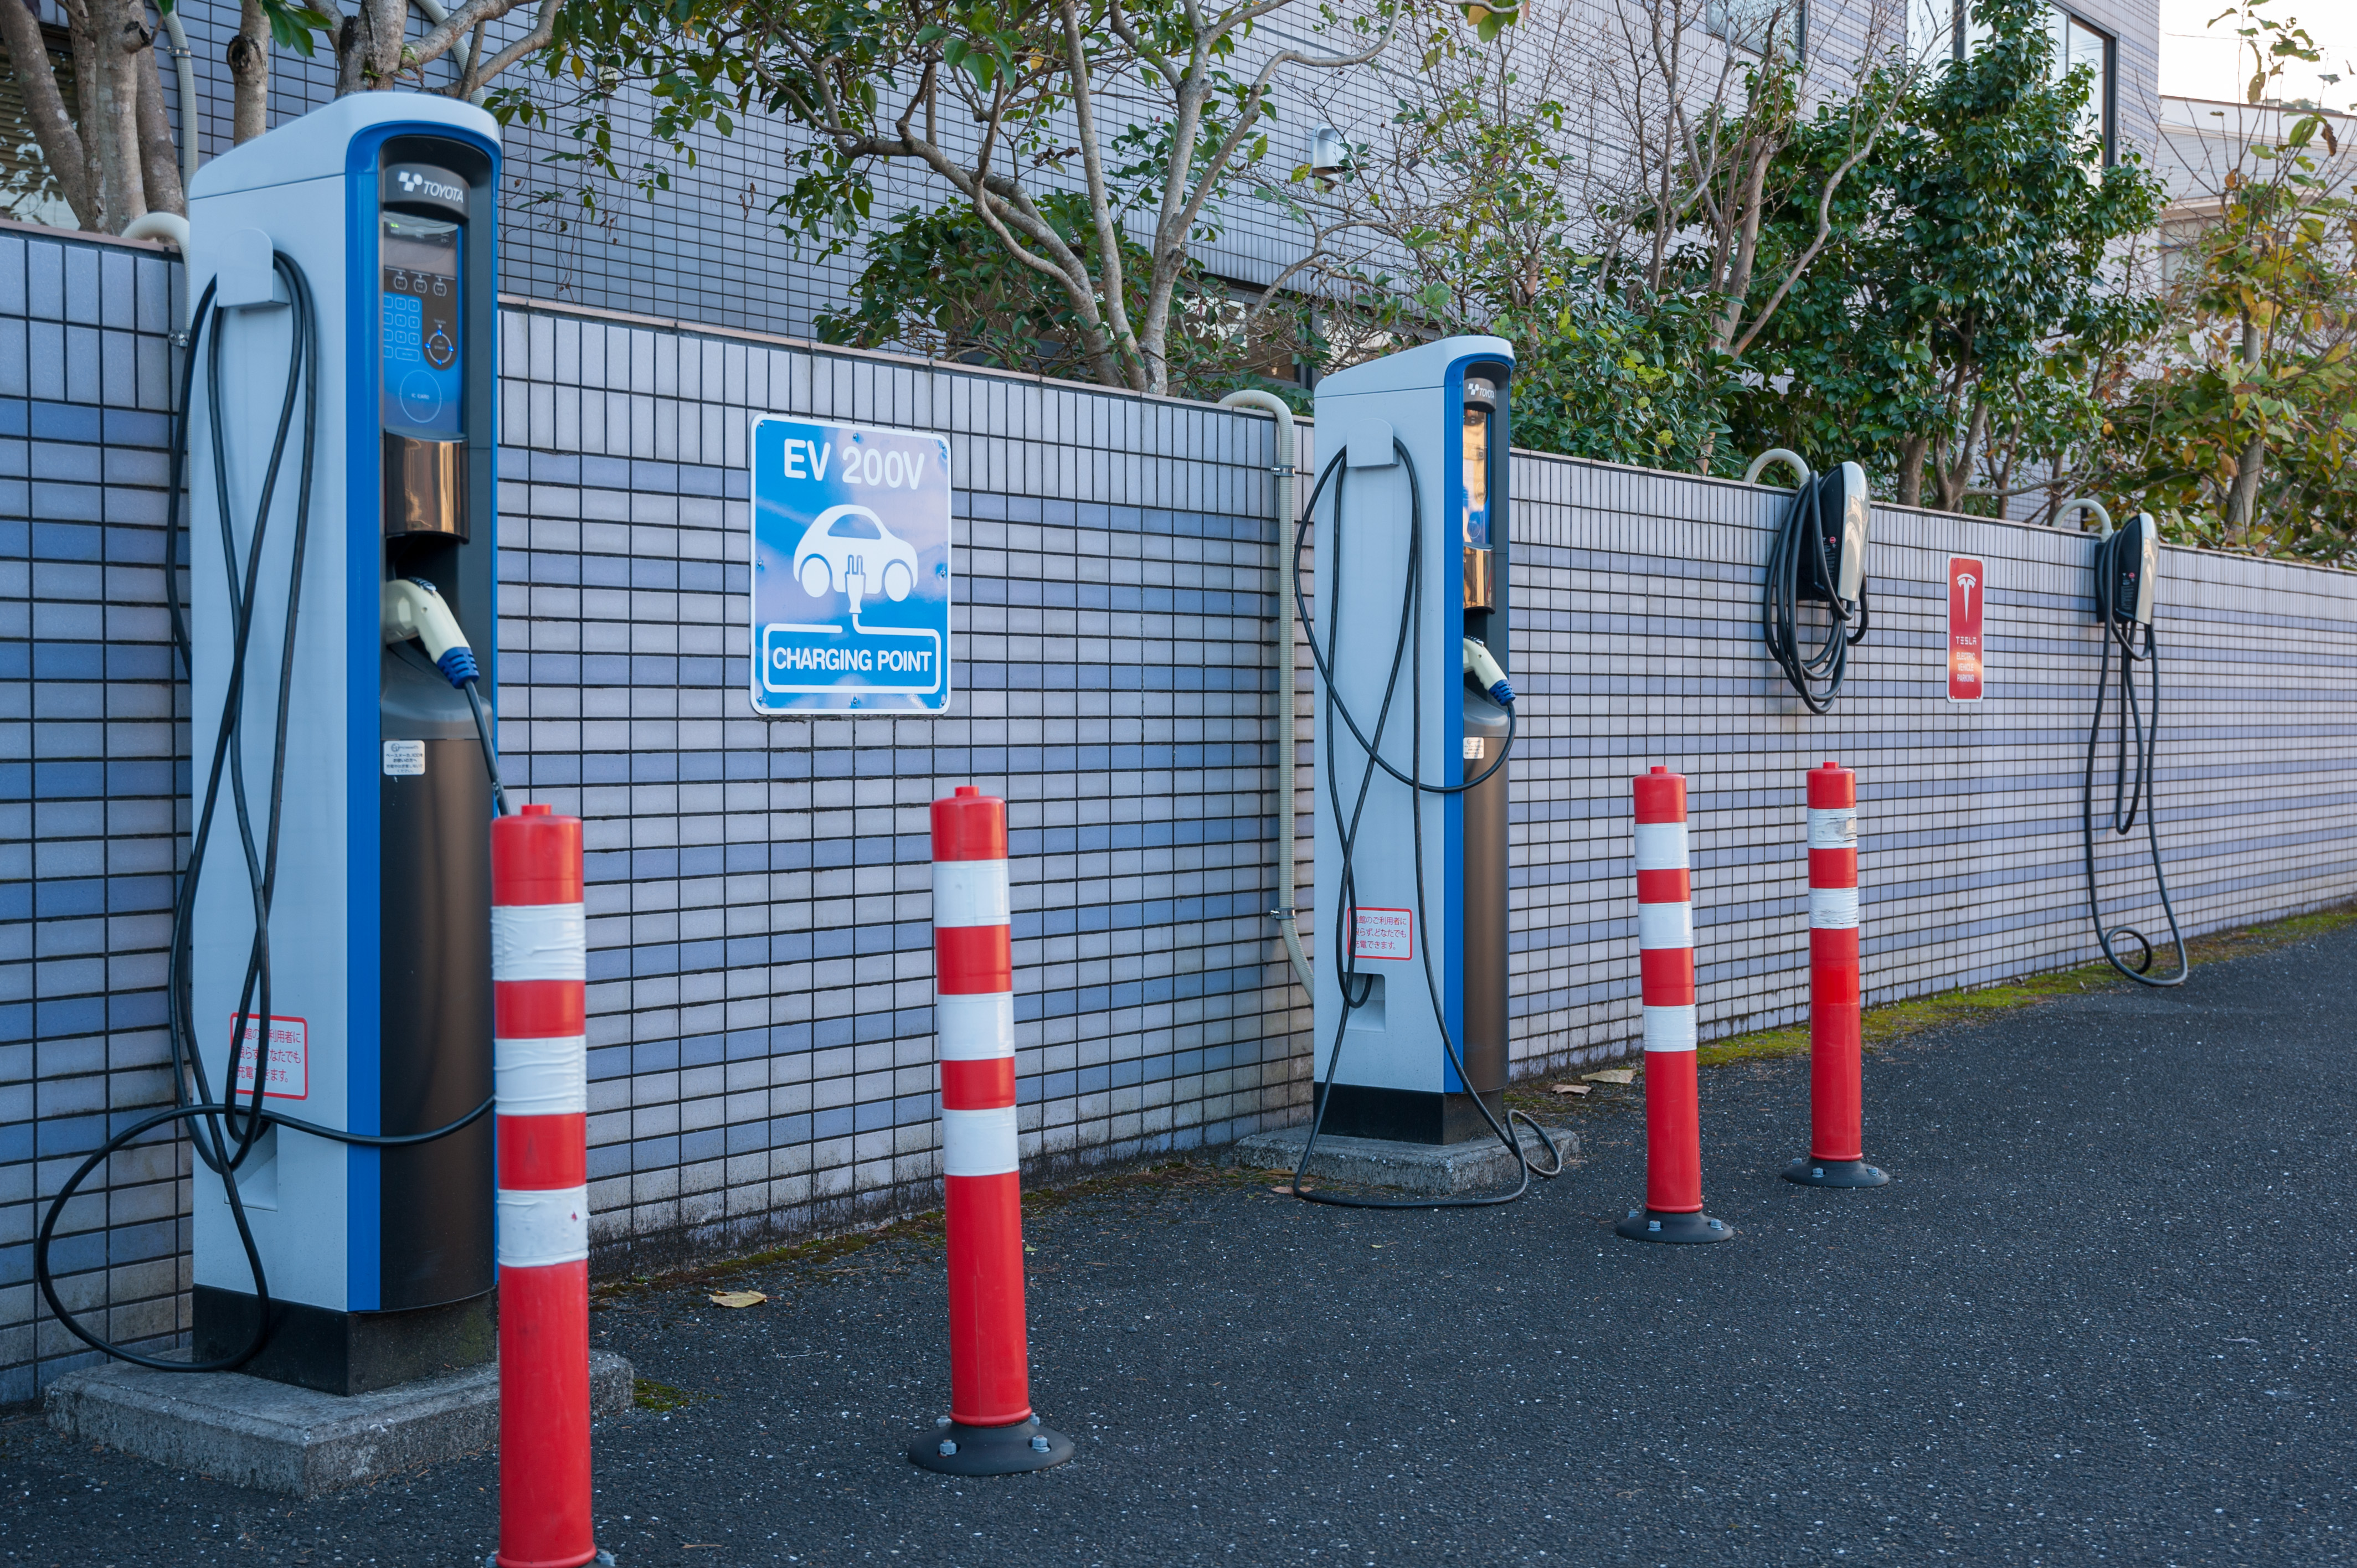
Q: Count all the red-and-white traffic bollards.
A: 4